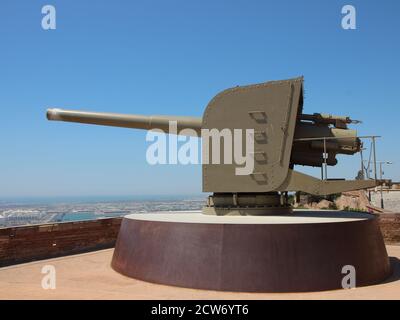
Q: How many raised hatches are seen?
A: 4